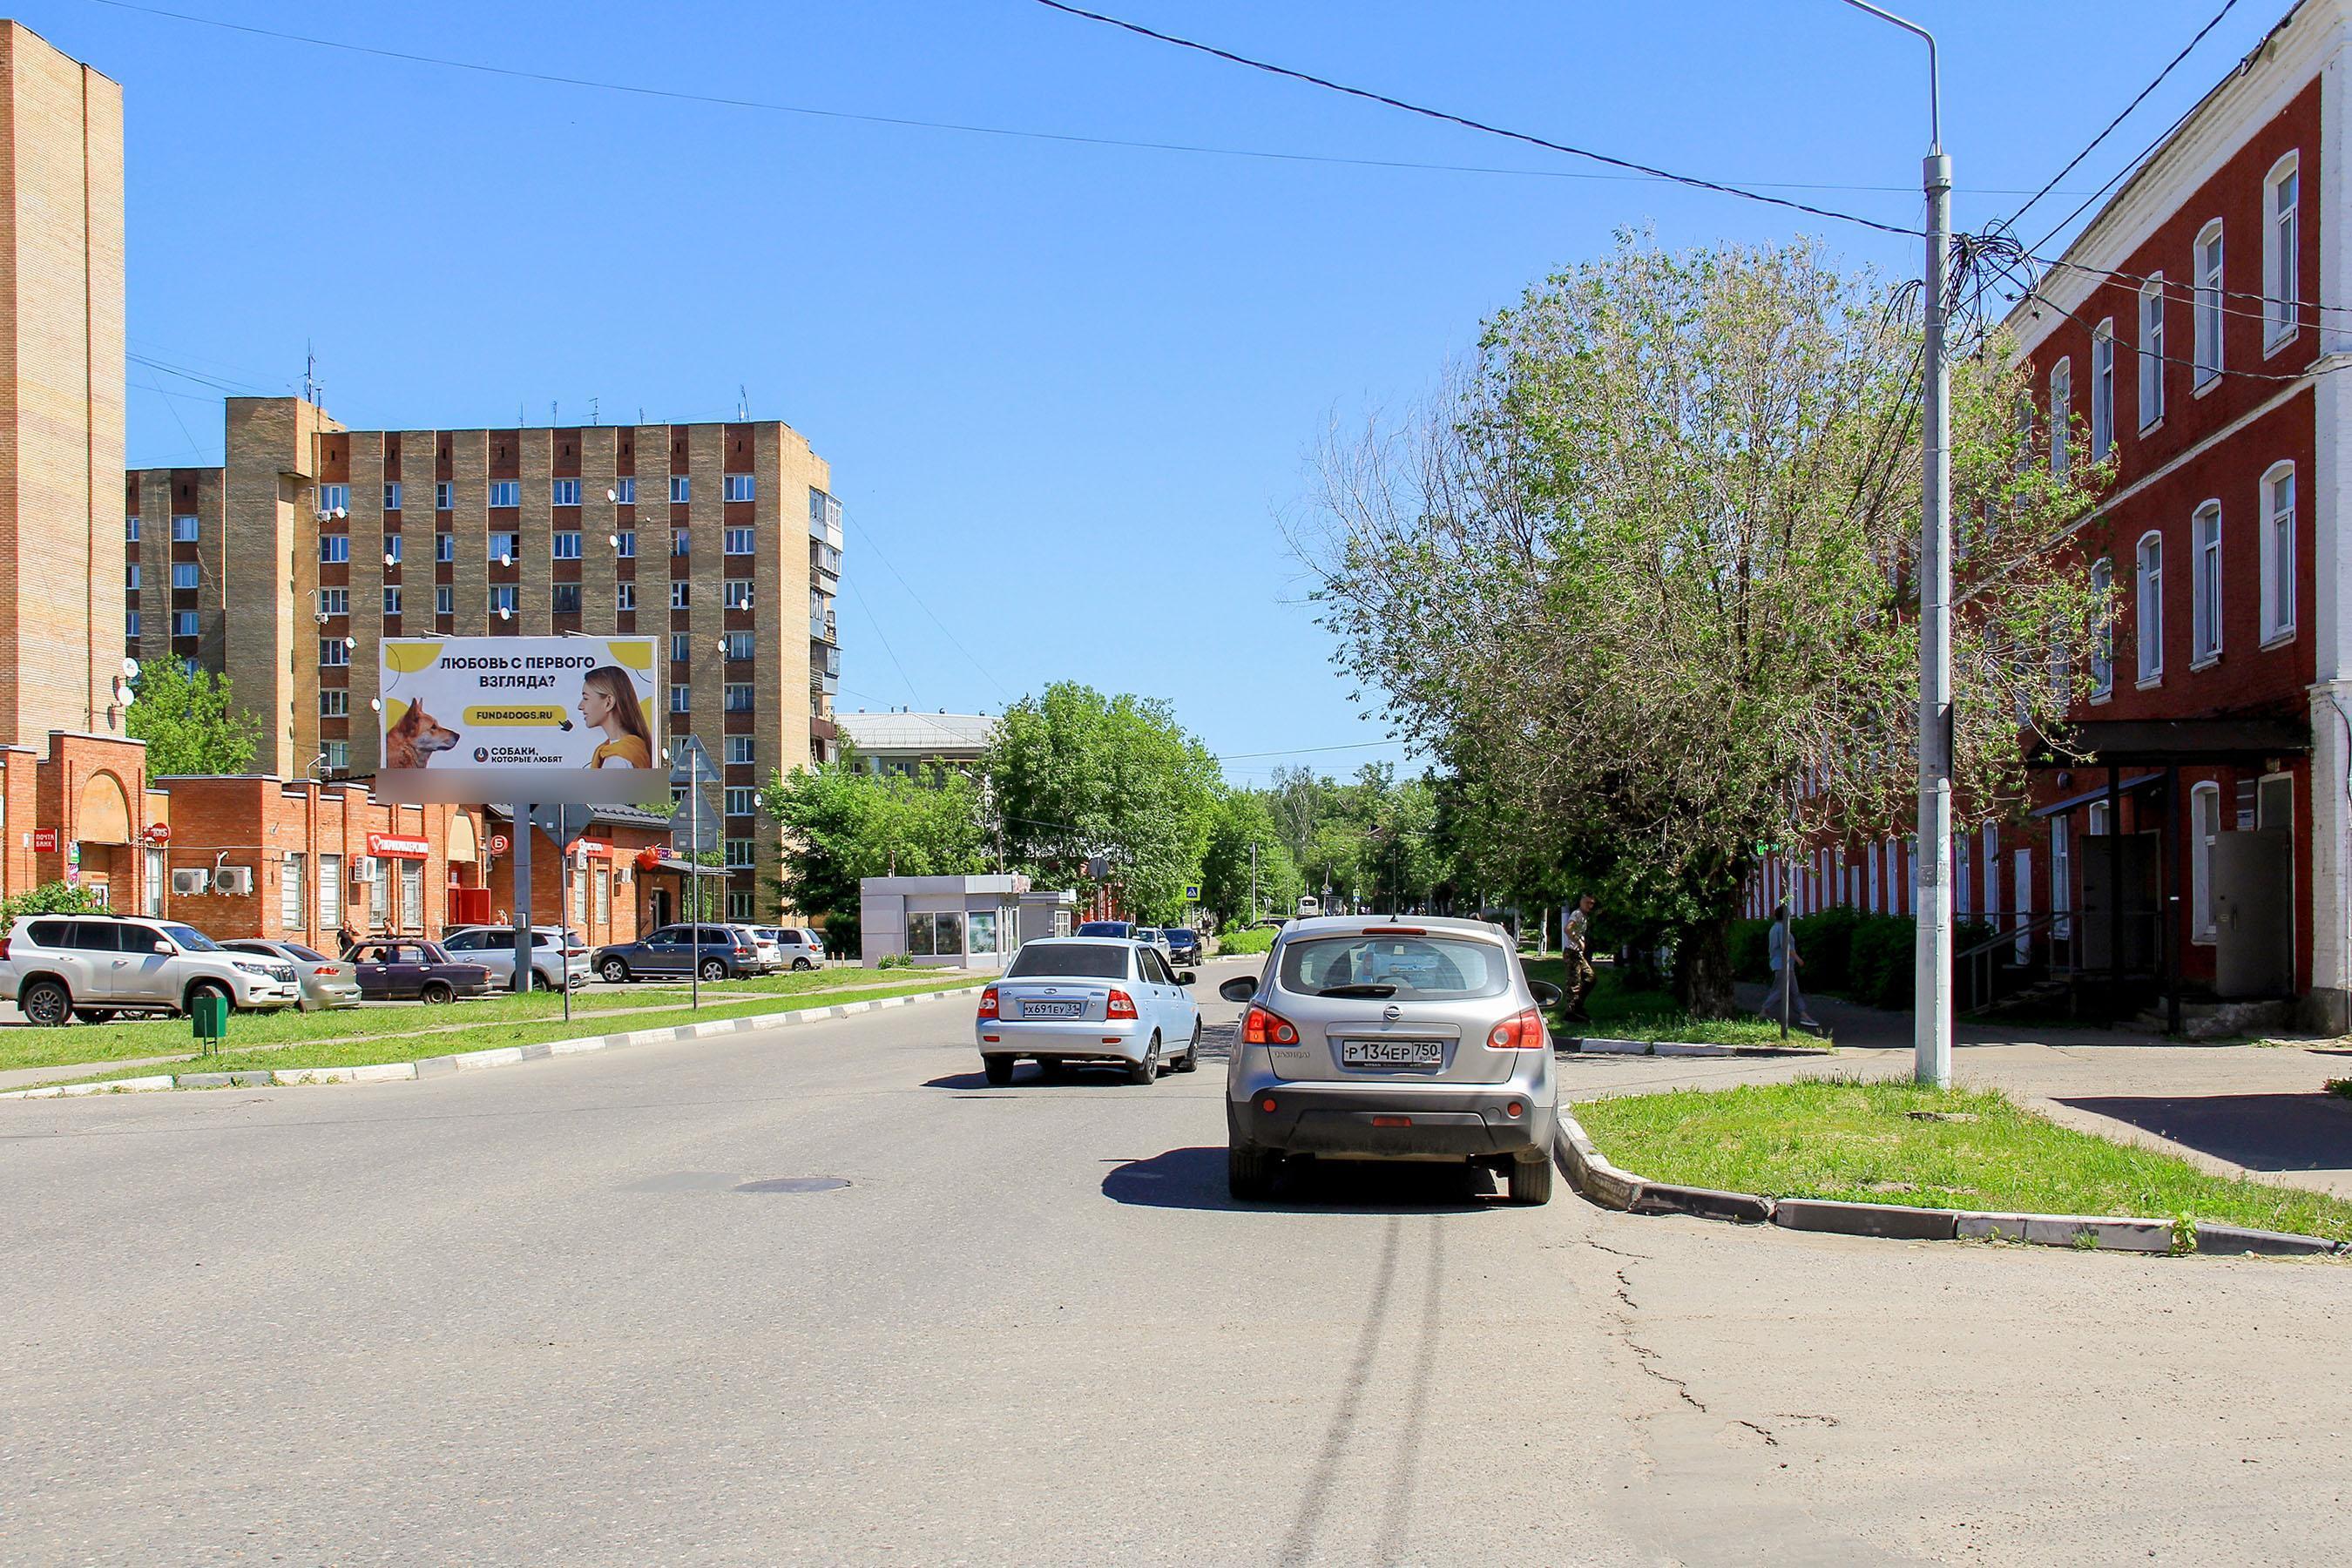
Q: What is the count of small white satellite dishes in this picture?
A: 14